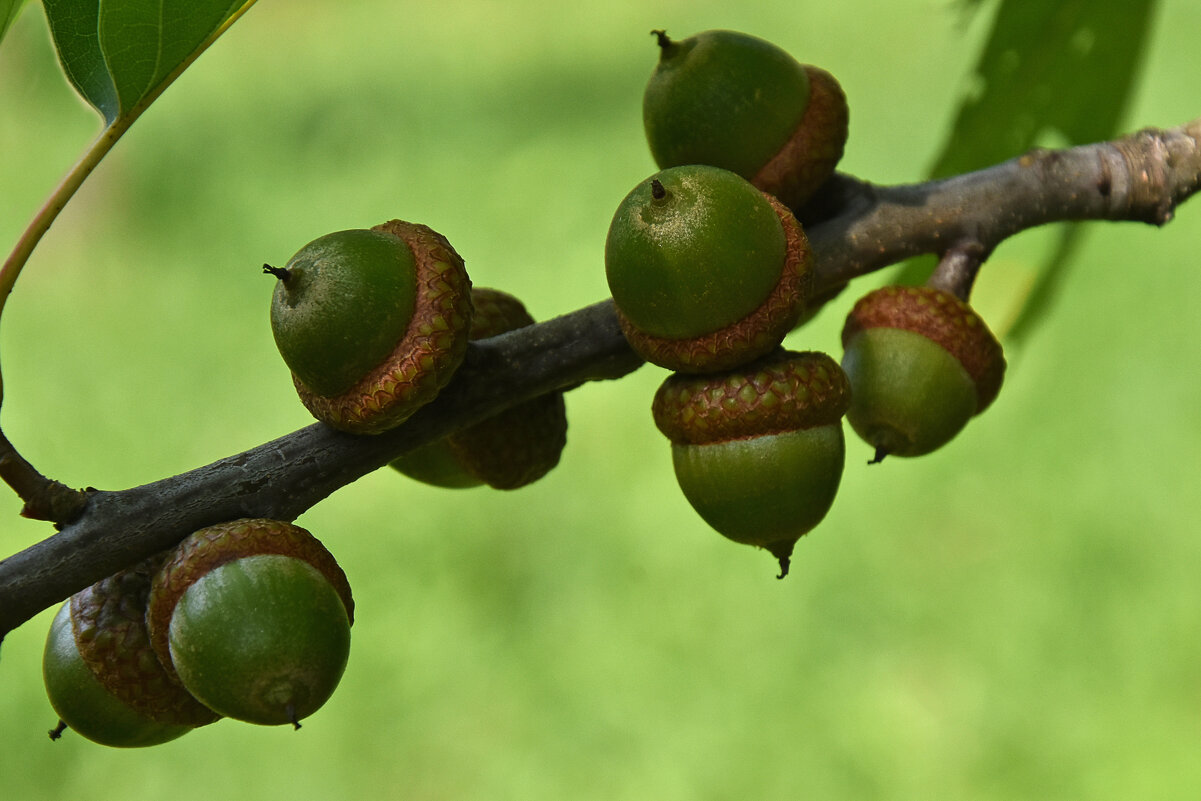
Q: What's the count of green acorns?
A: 8